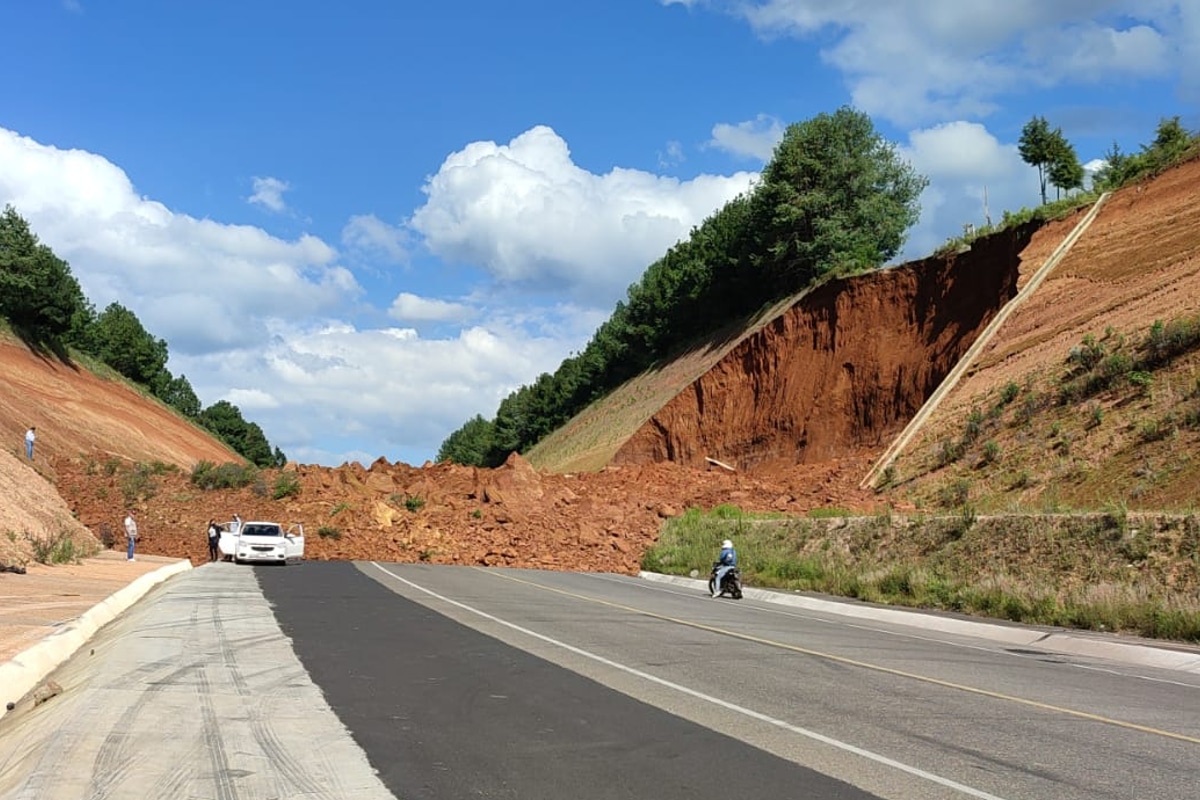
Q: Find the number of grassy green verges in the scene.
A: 1